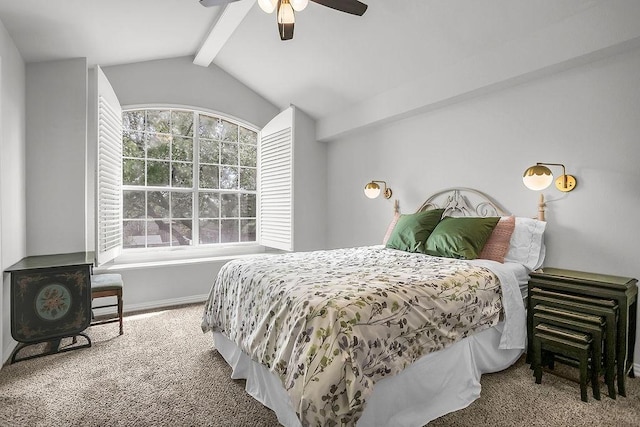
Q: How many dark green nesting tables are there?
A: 4